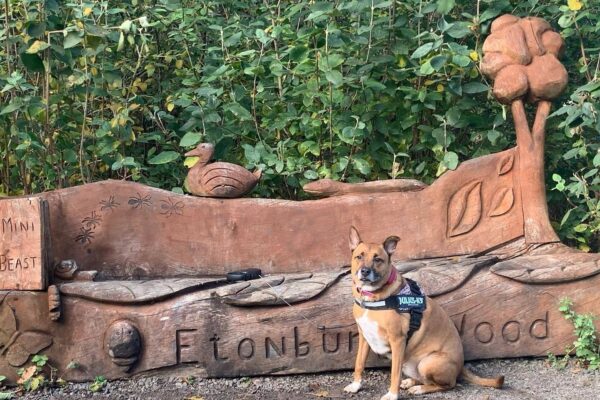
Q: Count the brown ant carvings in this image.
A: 5